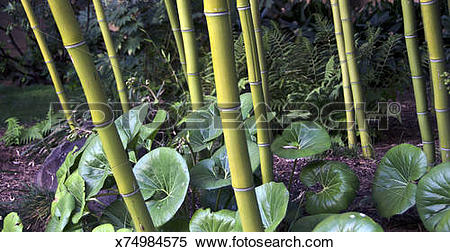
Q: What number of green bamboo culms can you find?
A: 12